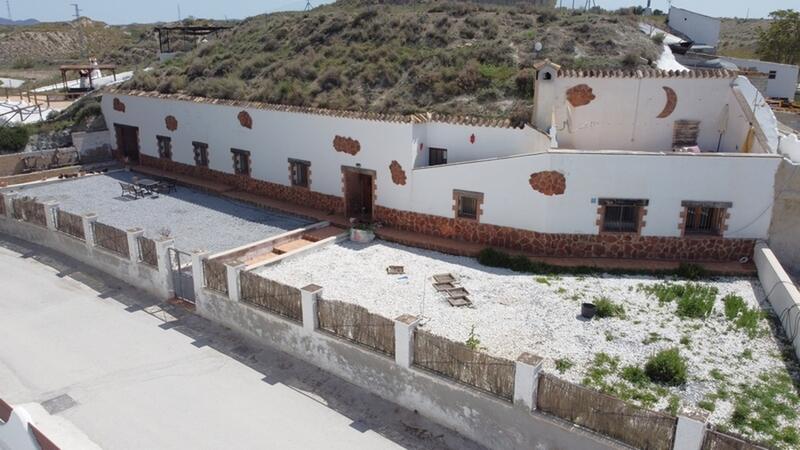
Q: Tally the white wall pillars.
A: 11